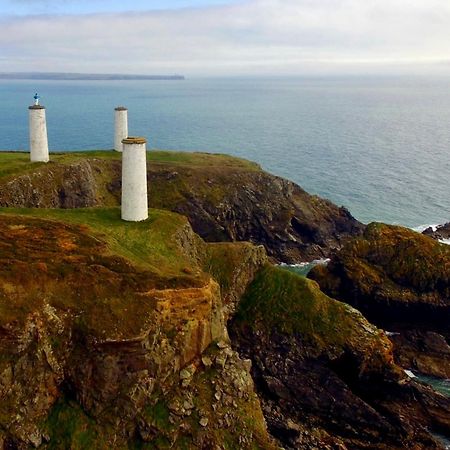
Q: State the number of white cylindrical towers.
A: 3